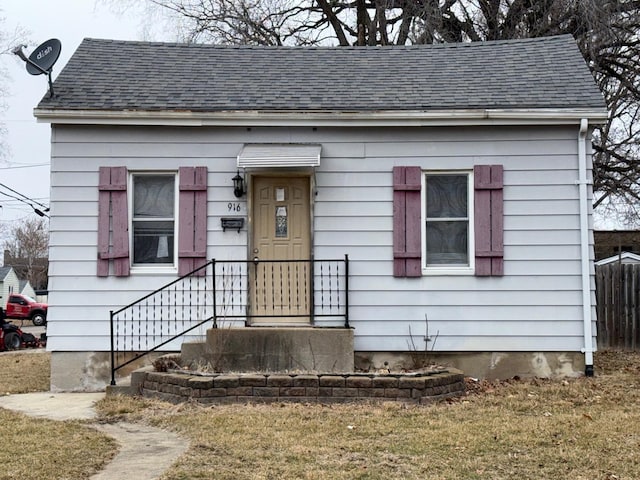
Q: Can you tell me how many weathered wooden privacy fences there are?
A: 1